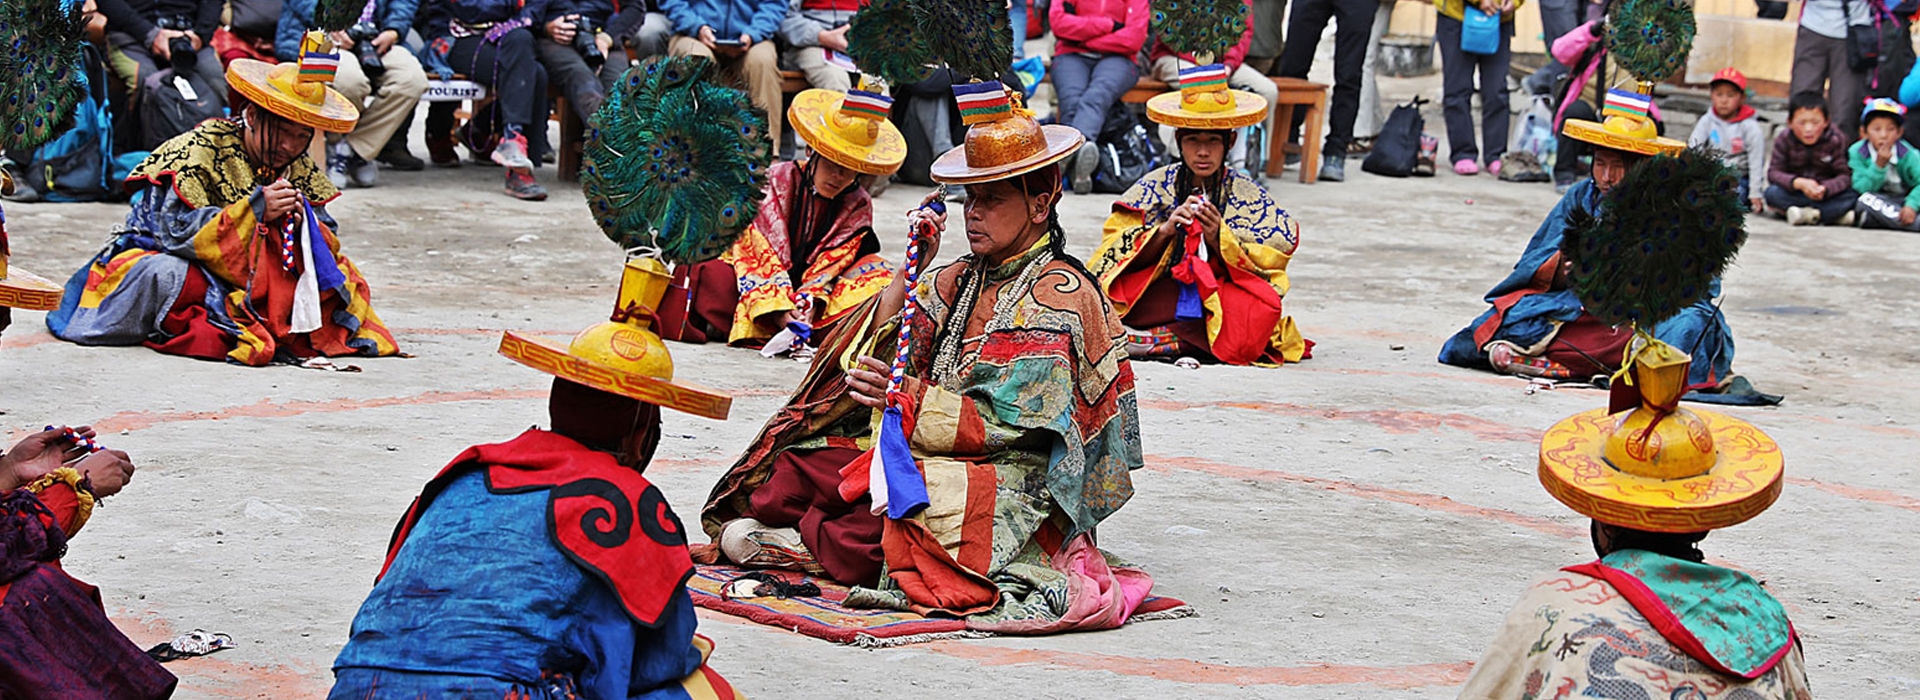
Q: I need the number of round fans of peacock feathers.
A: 8